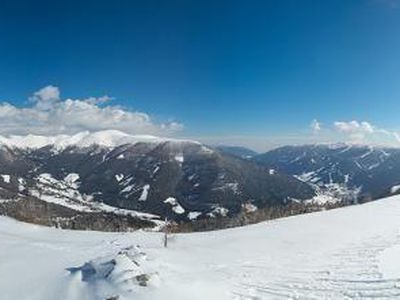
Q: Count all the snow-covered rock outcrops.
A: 1